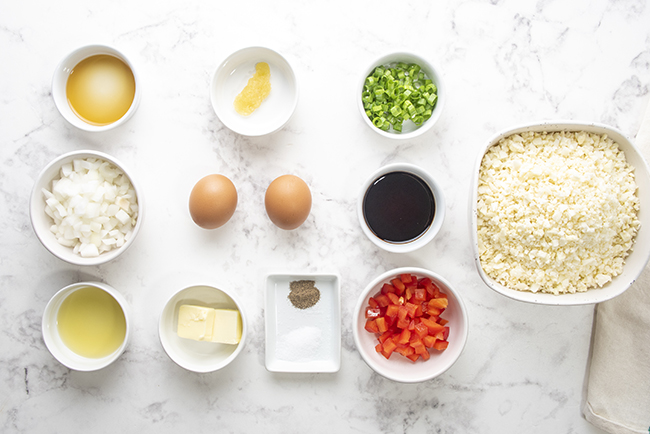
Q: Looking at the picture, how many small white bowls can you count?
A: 8